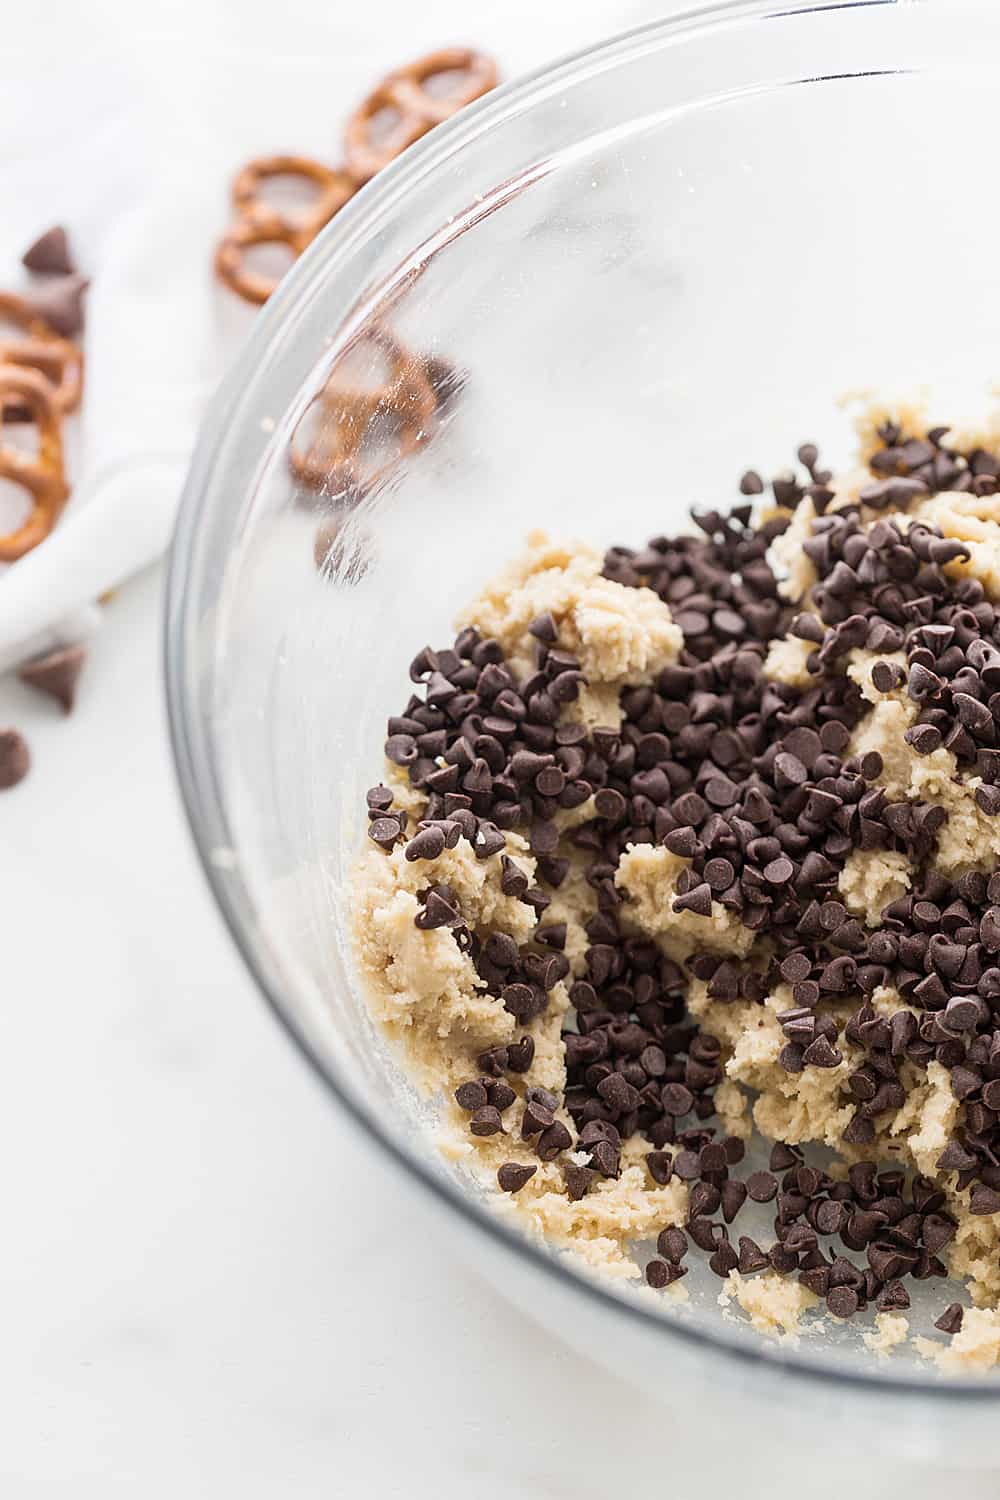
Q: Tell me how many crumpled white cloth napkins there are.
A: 1